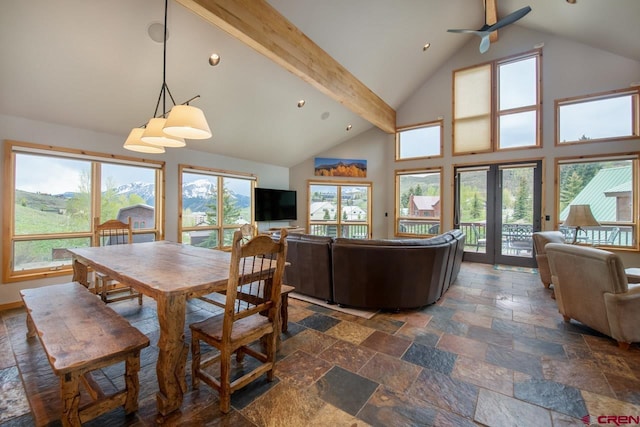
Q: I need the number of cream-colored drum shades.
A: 3